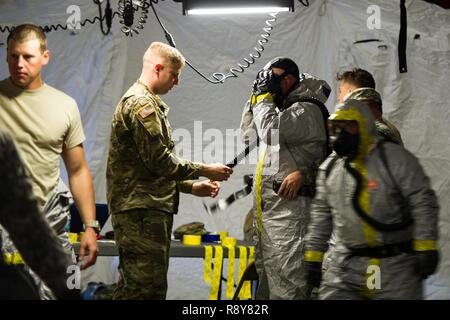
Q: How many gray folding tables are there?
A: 1